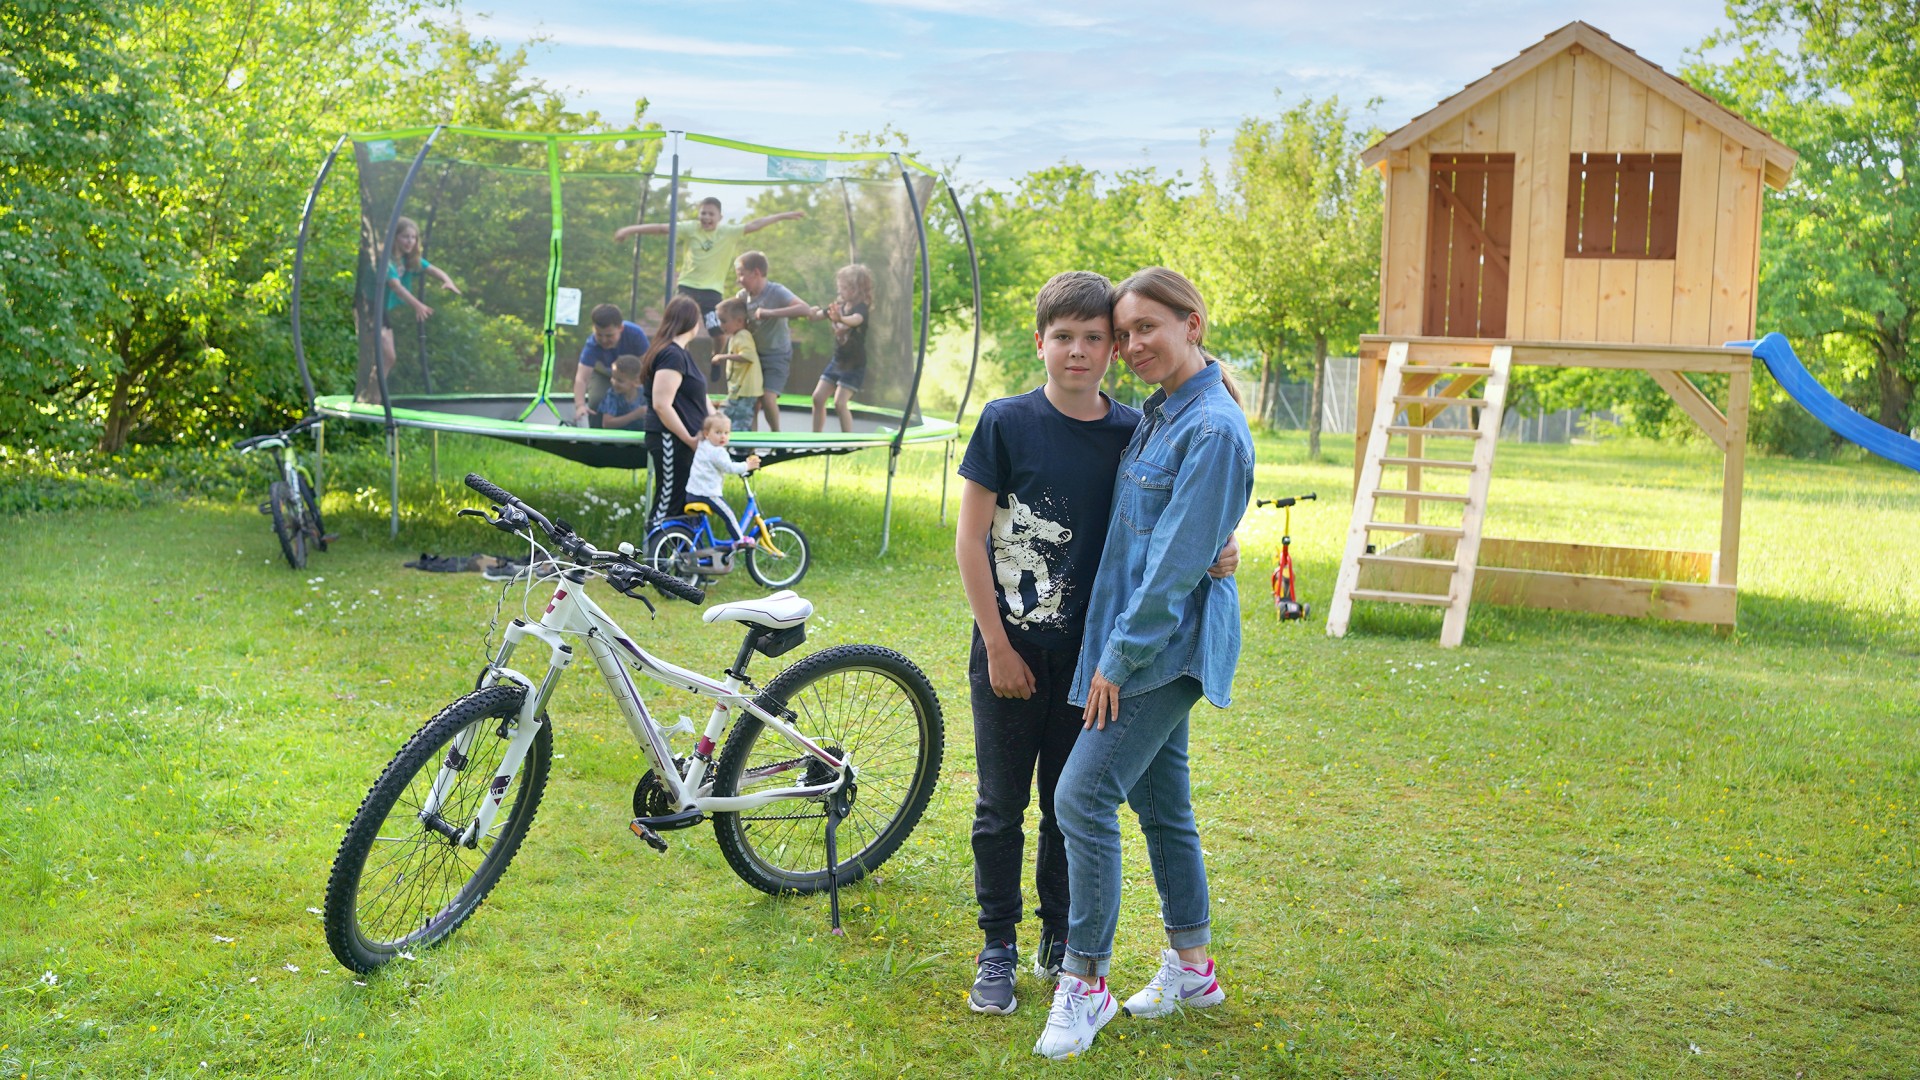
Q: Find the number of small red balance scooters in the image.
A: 1